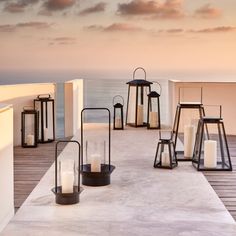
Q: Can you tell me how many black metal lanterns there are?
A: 10